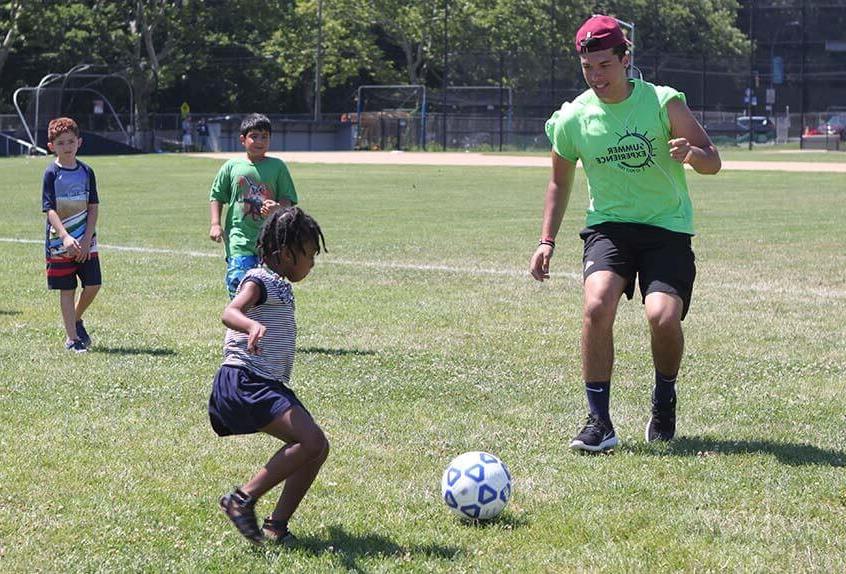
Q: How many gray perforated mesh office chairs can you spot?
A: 0